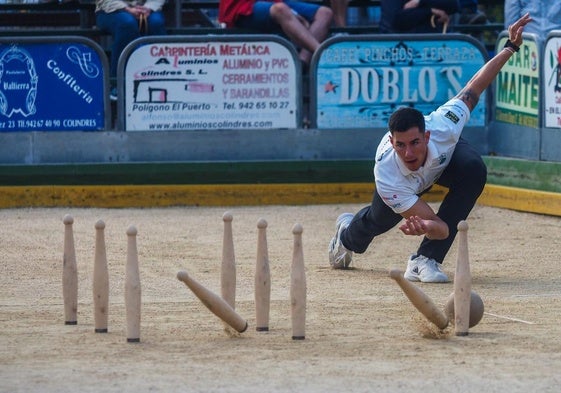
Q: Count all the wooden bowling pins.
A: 9